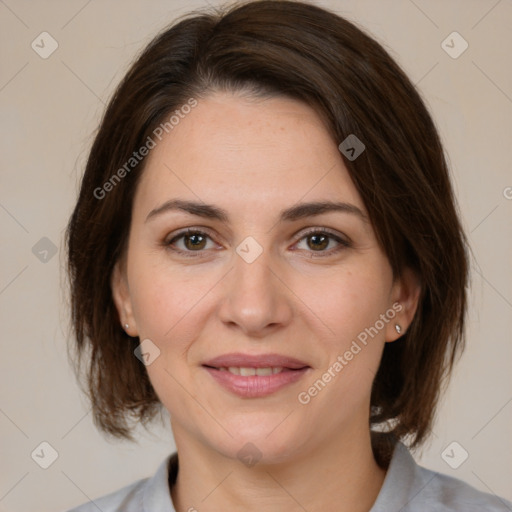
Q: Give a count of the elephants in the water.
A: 0